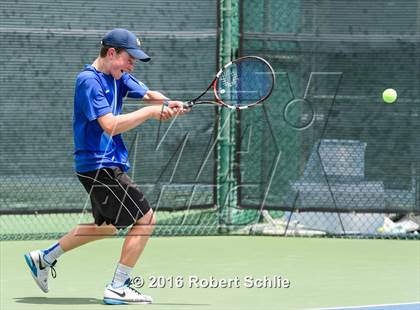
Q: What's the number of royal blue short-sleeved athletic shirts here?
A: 1